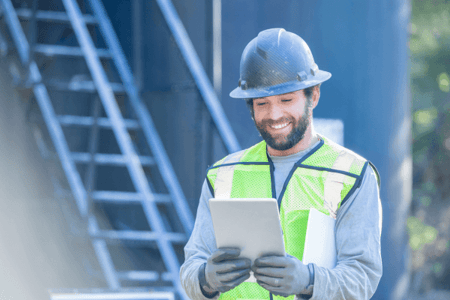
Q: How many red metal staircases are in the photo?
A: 0